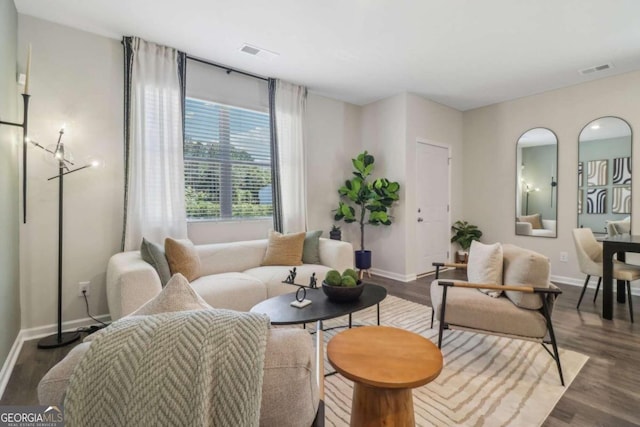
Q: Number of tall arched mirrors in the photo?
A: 2